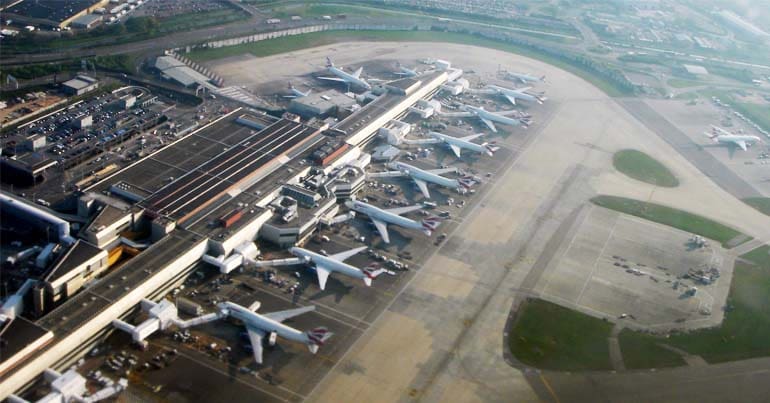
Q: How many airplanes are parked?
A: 12